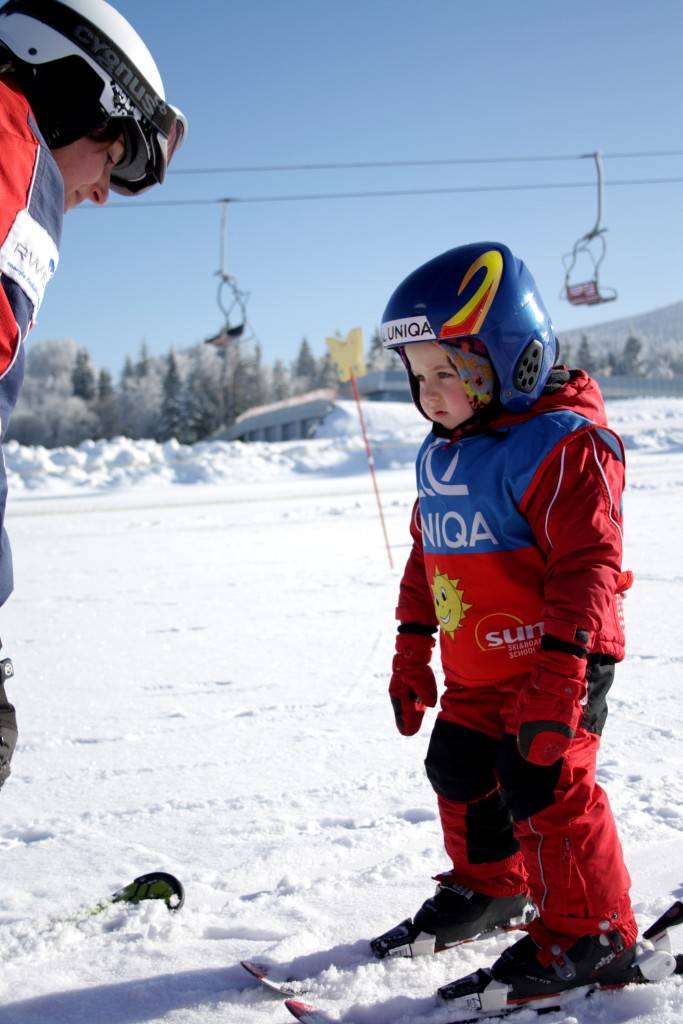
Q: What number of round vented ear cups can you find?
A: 1